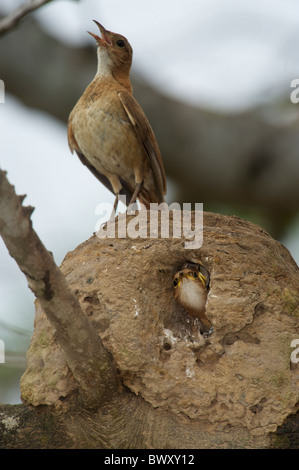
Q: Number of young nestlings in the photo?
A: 2